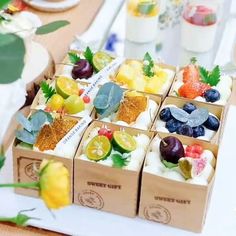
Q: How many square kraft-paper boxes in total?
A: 9